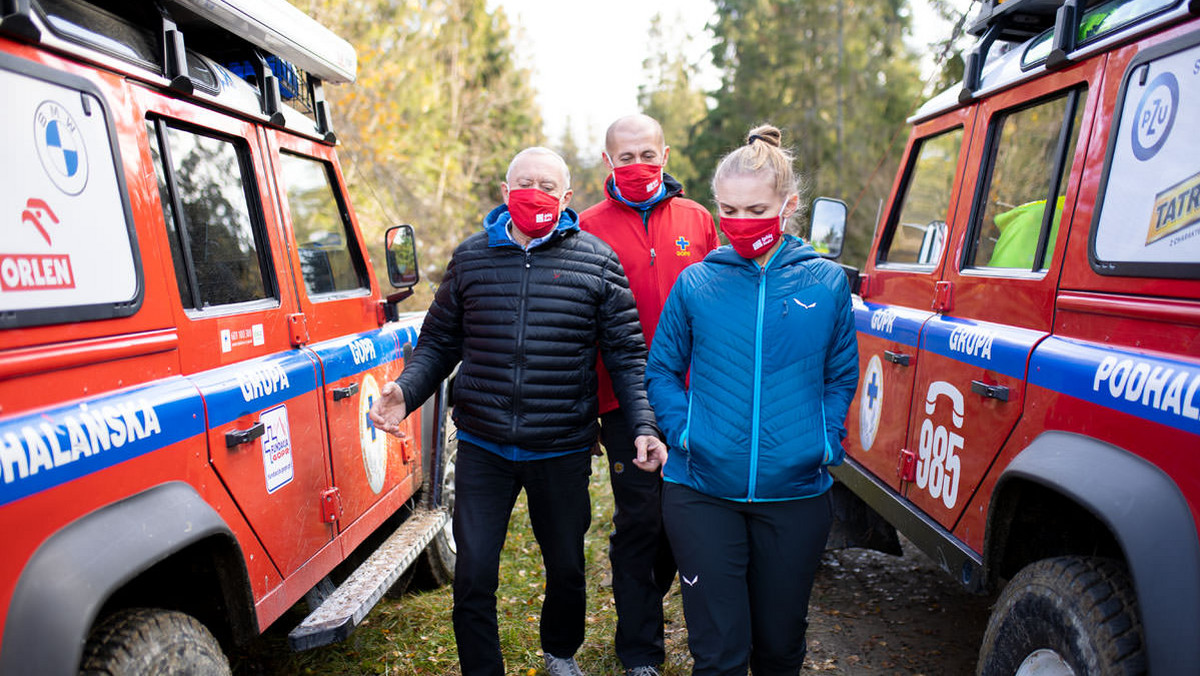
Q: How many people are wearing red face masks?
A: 3